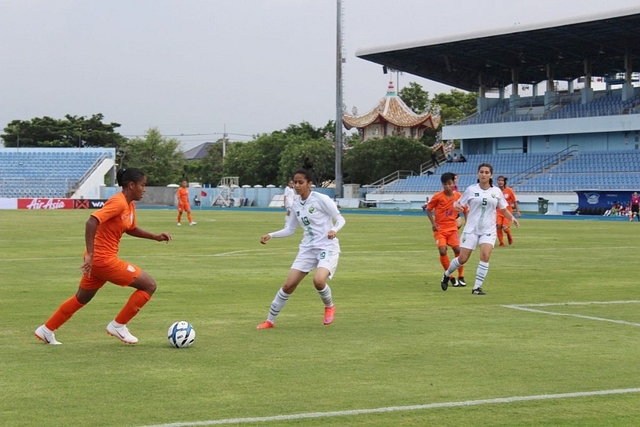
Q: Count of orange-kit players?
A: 4